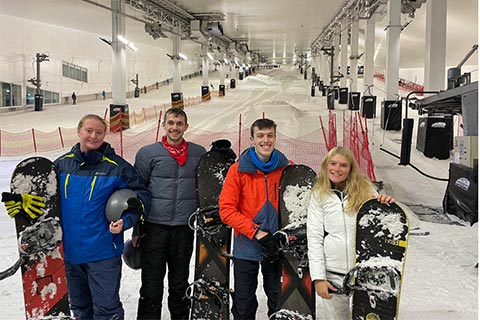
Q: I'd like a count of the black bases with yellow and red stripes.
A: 4